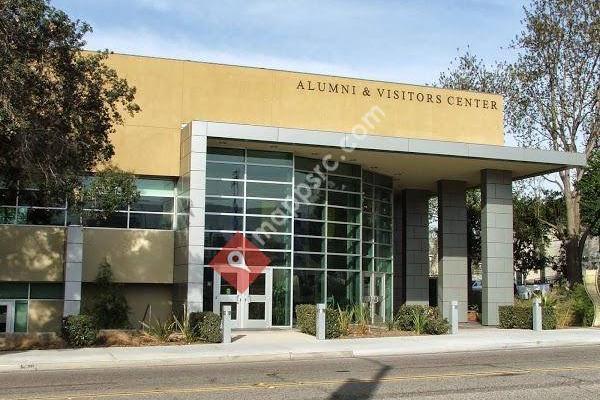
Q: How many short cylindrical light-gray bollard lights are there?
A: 4